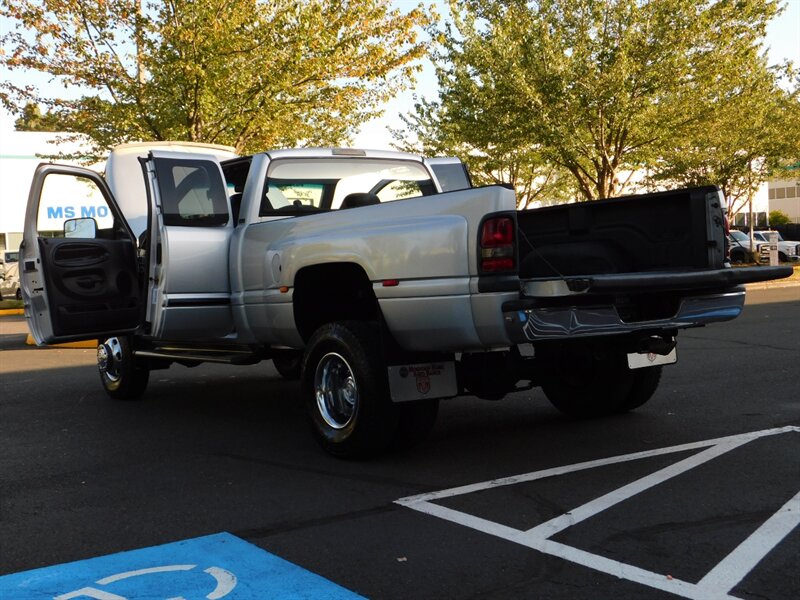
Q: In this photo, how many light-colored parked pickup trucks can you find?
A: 3